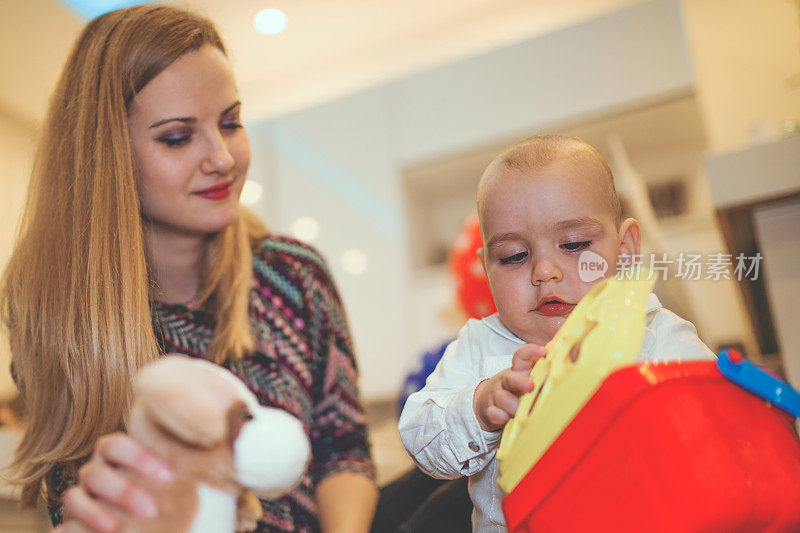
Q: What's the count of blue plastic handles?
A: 1